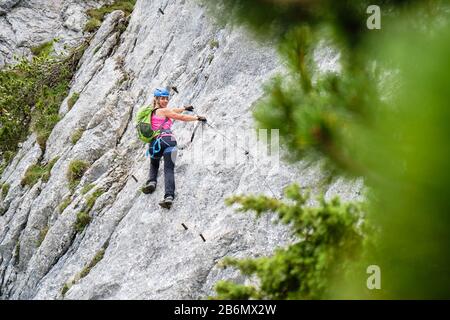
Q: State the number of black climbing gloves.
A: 2